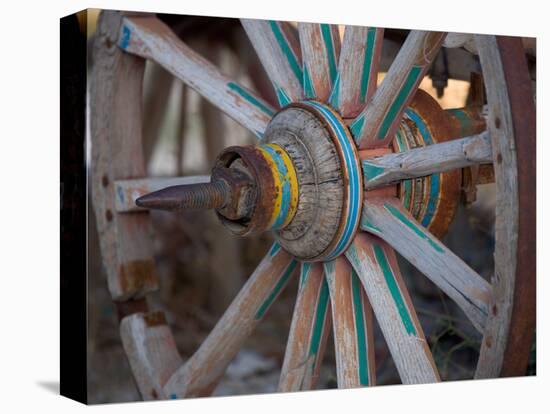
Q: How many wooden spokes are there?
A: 12